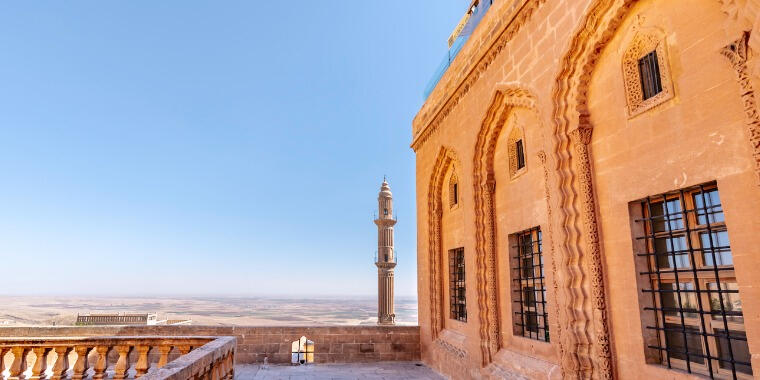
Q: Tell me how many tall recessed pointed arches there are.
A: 3